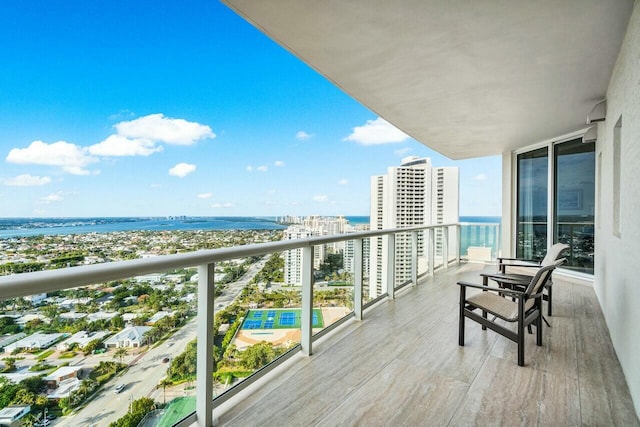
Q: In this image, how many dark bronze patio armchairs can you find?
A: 2